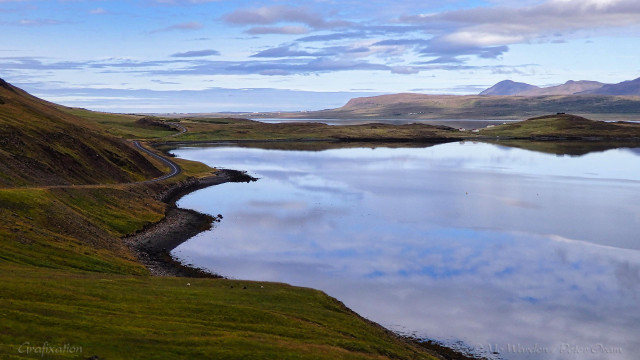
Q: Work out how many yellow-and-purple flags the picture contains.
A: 0